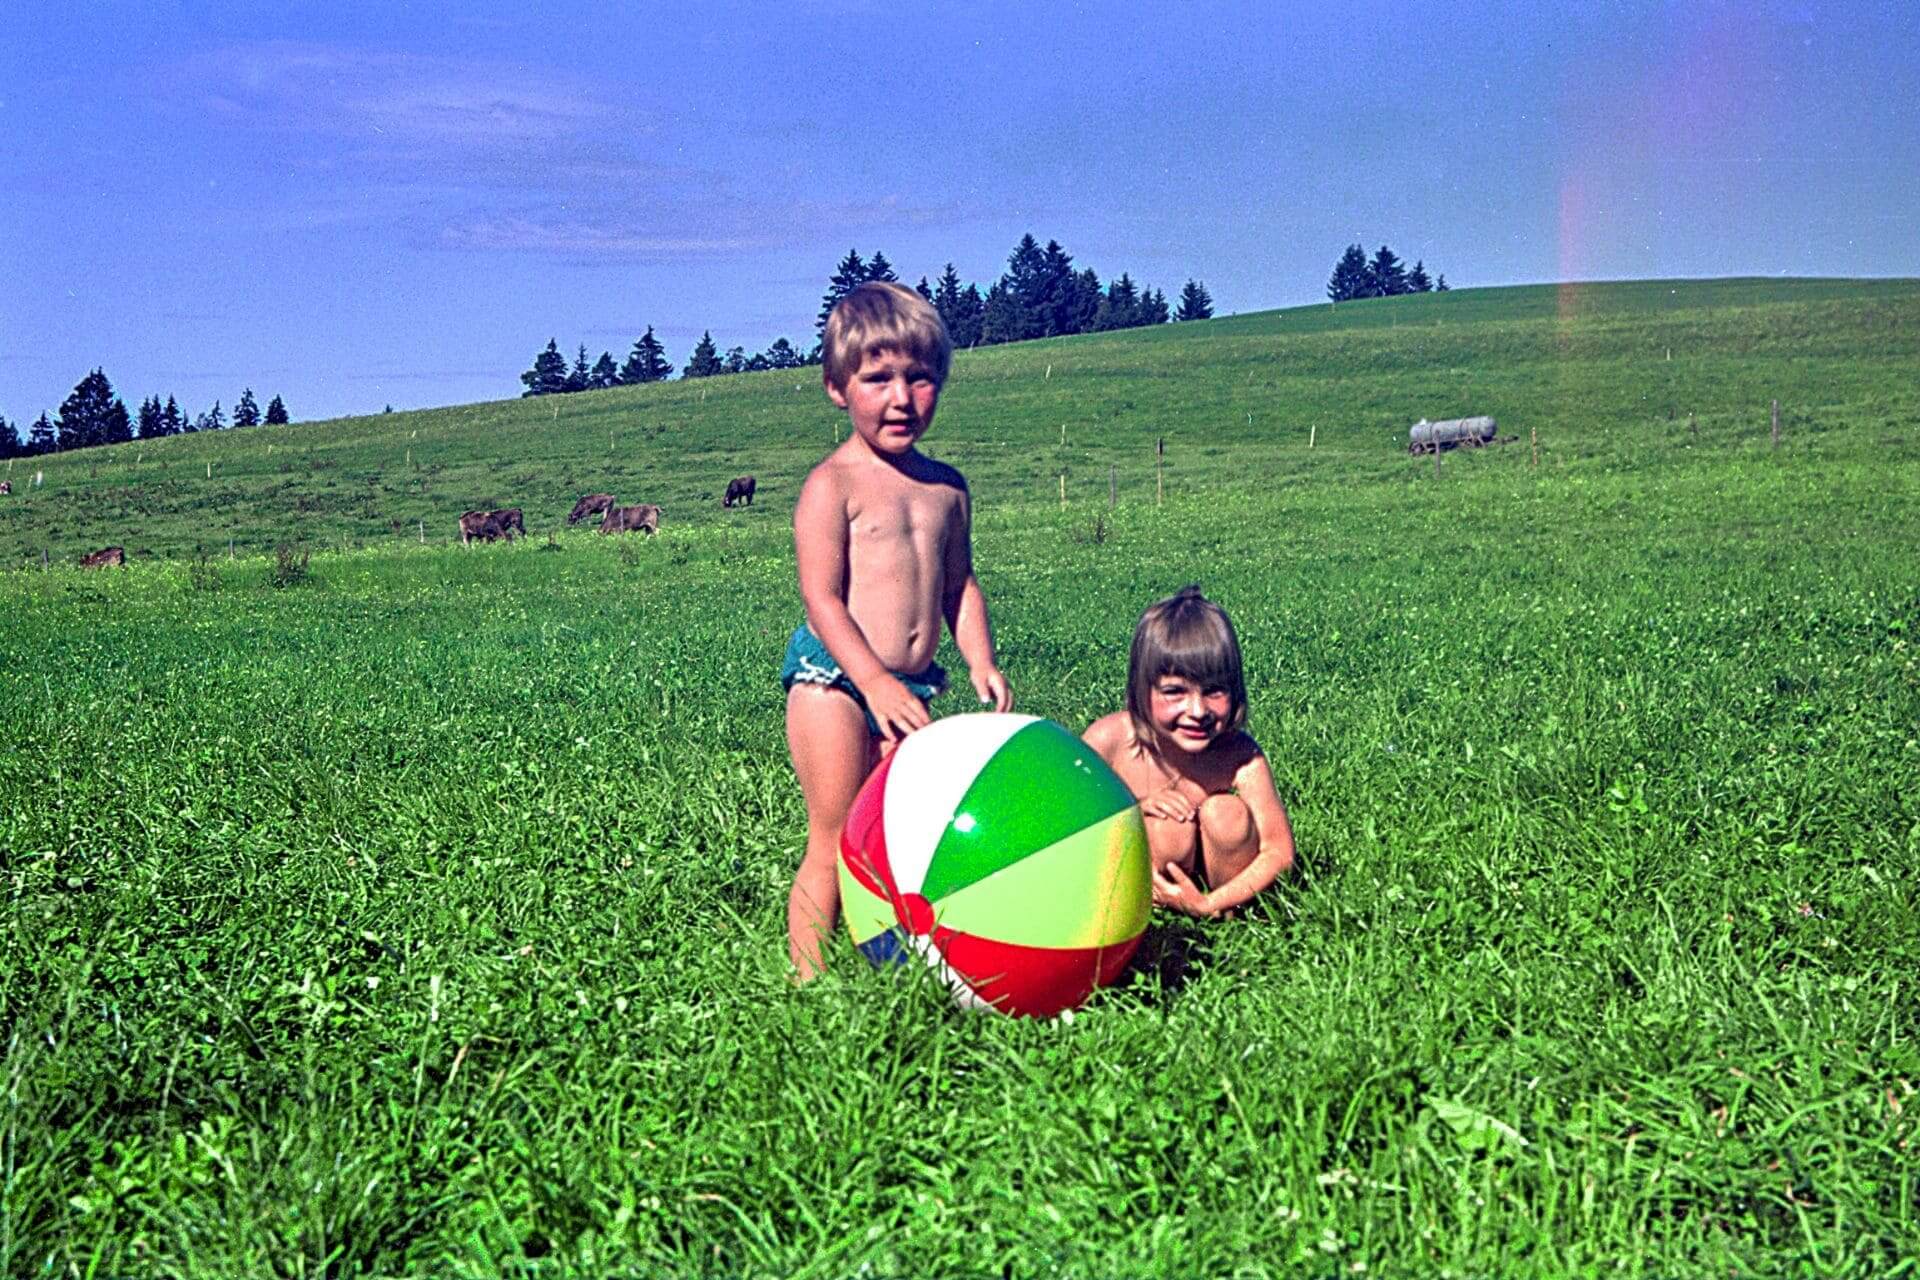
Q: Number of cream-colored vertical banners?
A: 0